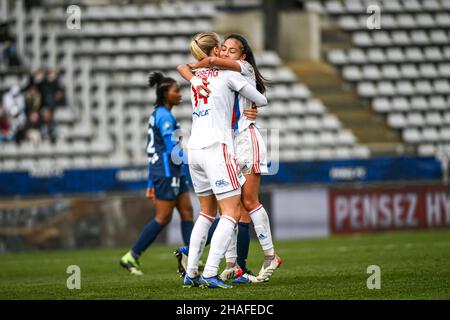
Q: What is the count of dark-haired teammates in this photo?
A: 1